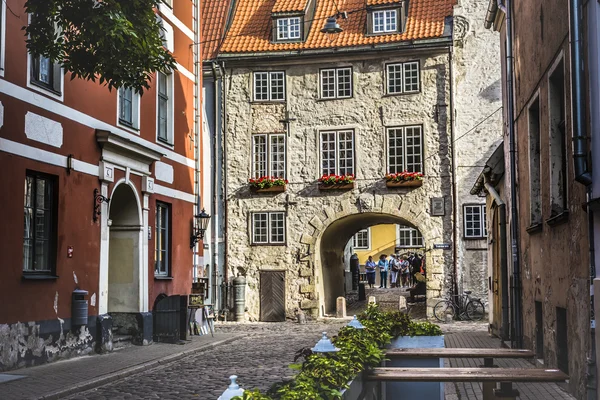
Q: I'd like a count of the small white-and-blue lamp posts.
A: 3